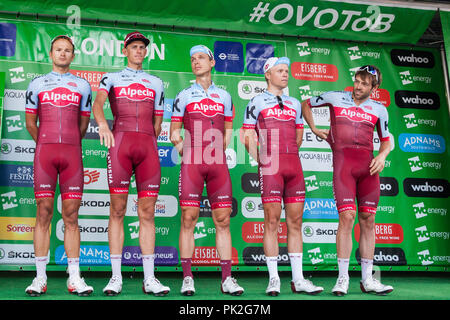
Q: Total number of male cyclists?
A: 5